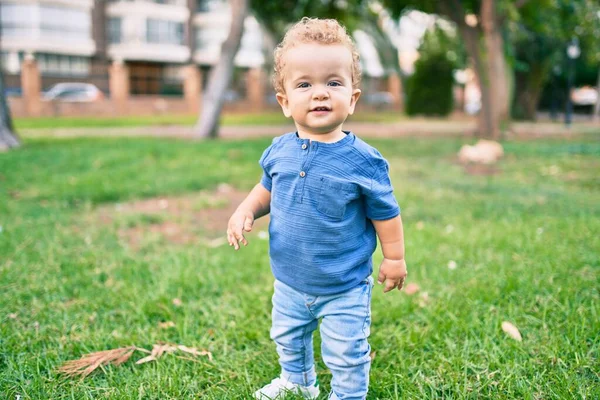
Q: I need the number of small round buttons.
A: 2